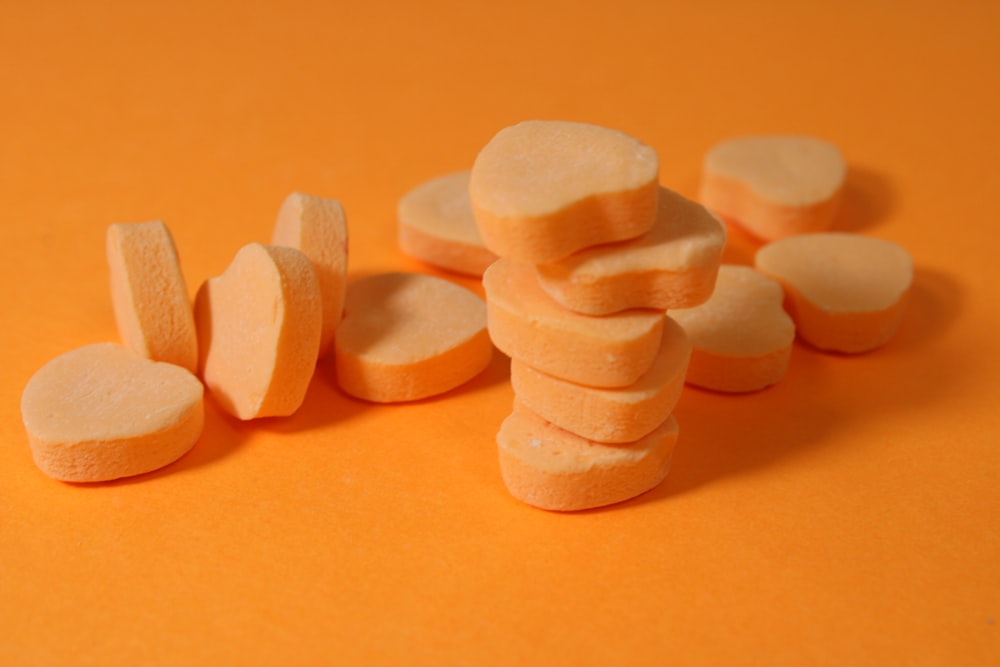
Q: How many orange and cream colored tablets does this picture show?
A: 14